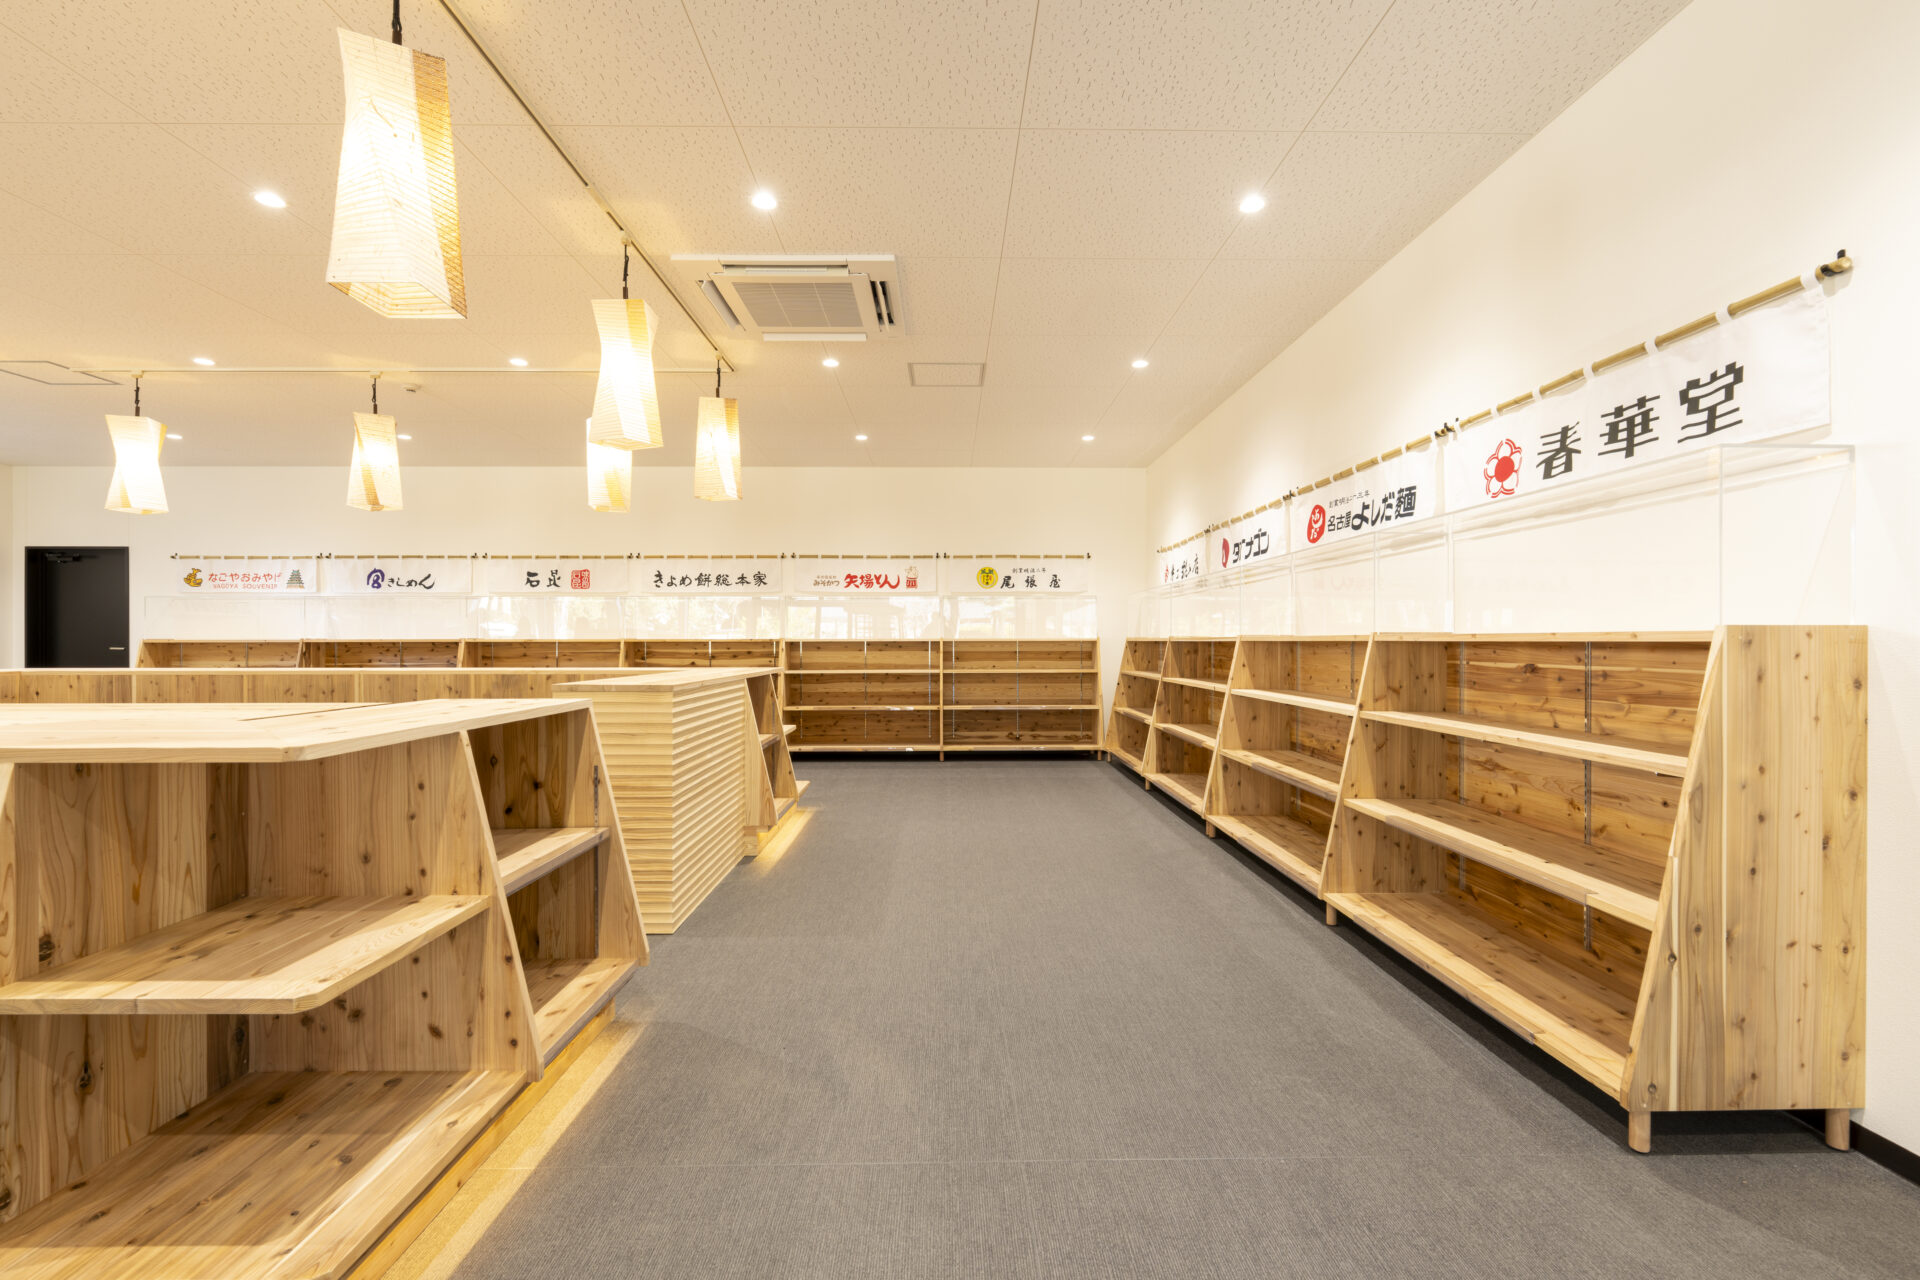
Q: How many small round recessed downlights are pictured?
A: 11